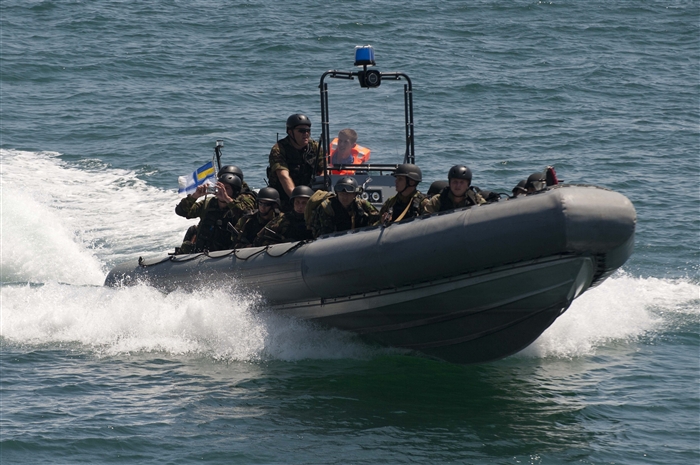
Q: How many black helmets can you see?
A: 11